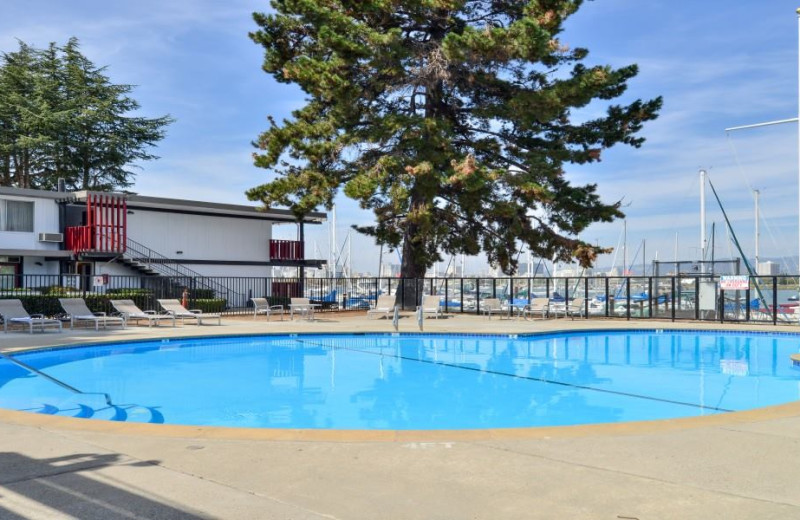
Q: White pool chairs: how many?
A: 11